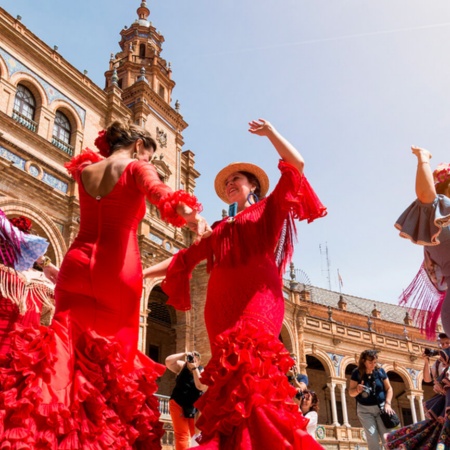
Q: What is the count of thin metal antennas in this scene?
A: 2